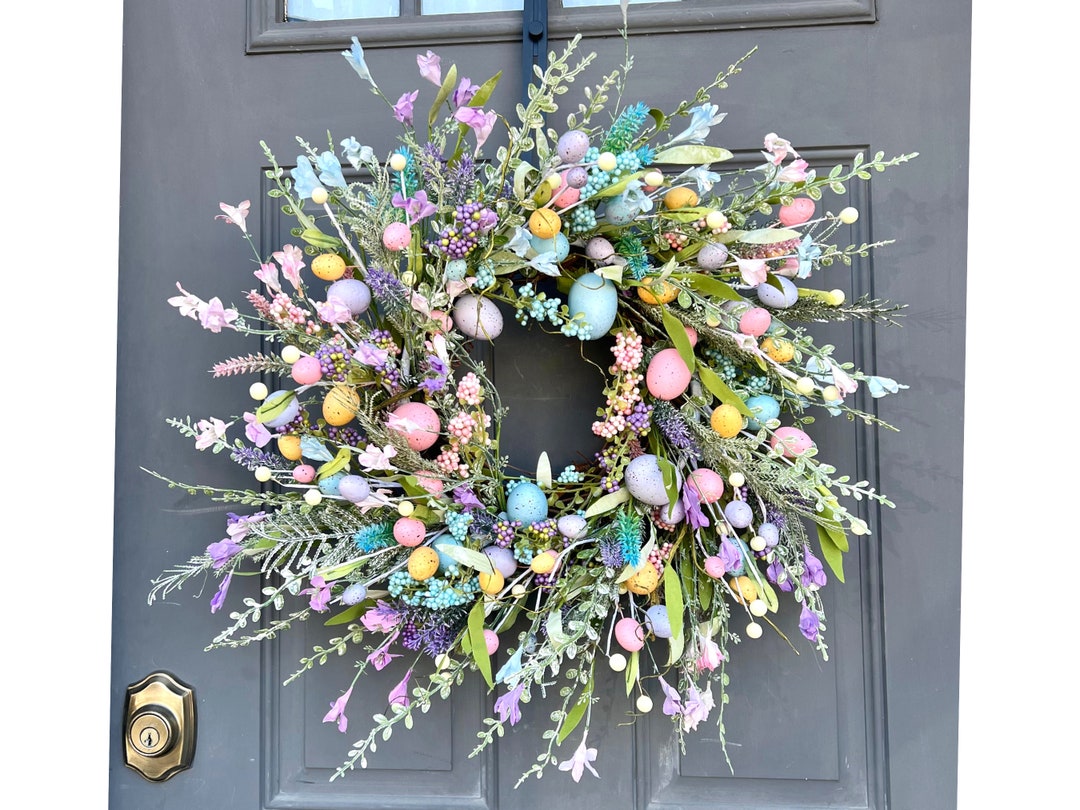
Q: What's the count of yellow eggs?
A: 13